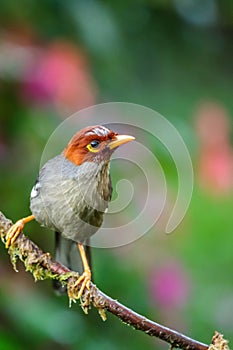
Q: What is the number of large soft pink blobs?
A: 3